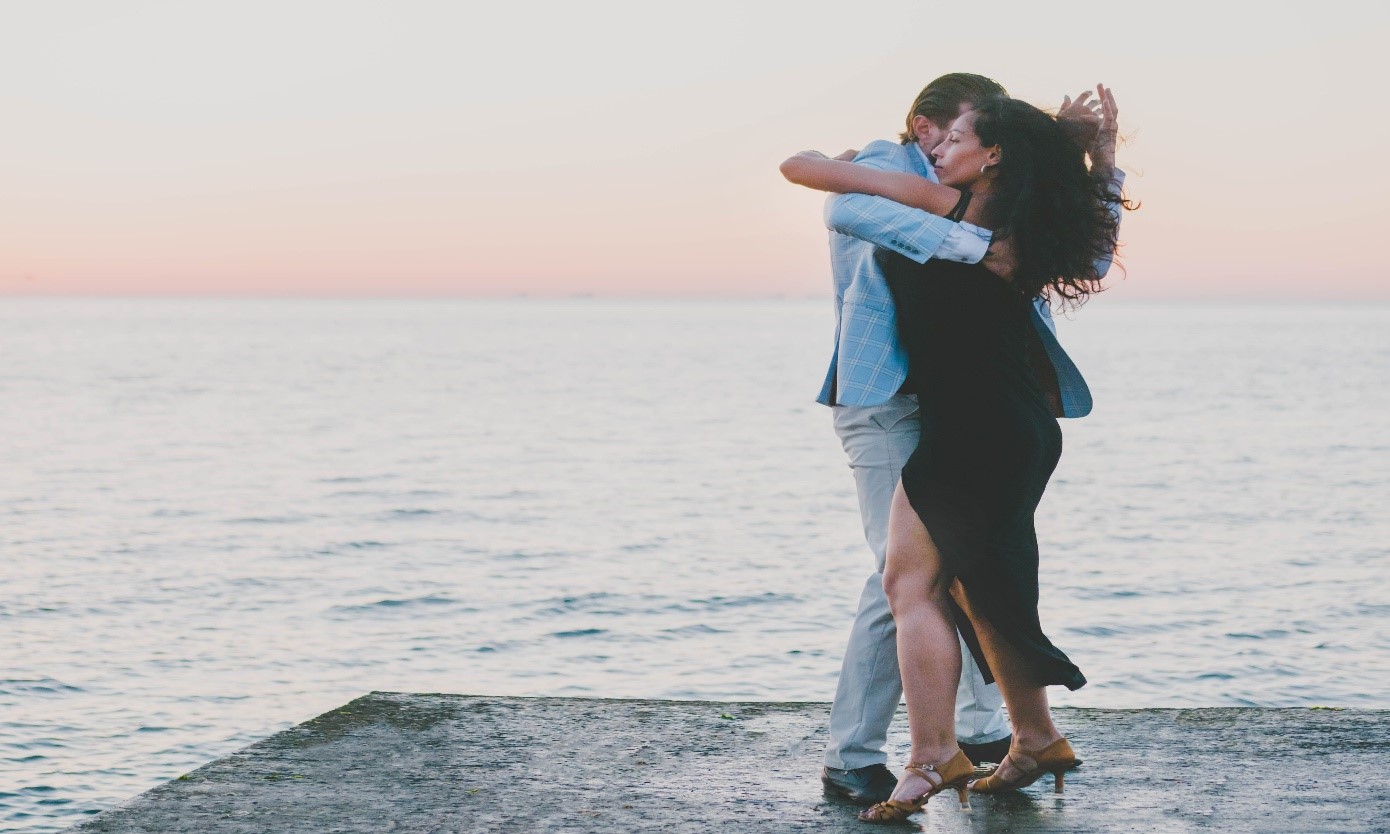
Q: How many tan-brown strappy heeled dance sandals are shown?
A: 2